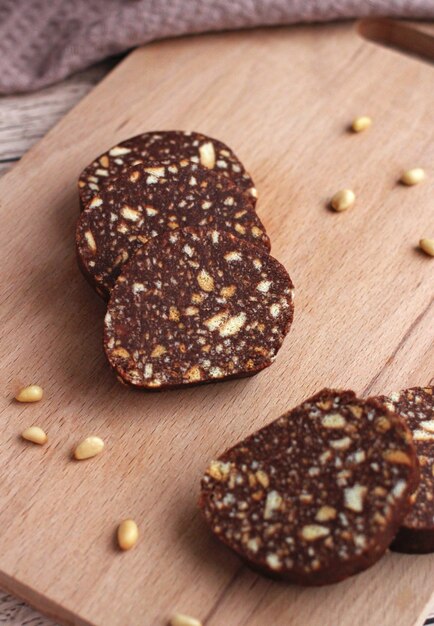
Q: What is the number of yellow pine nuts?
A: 9